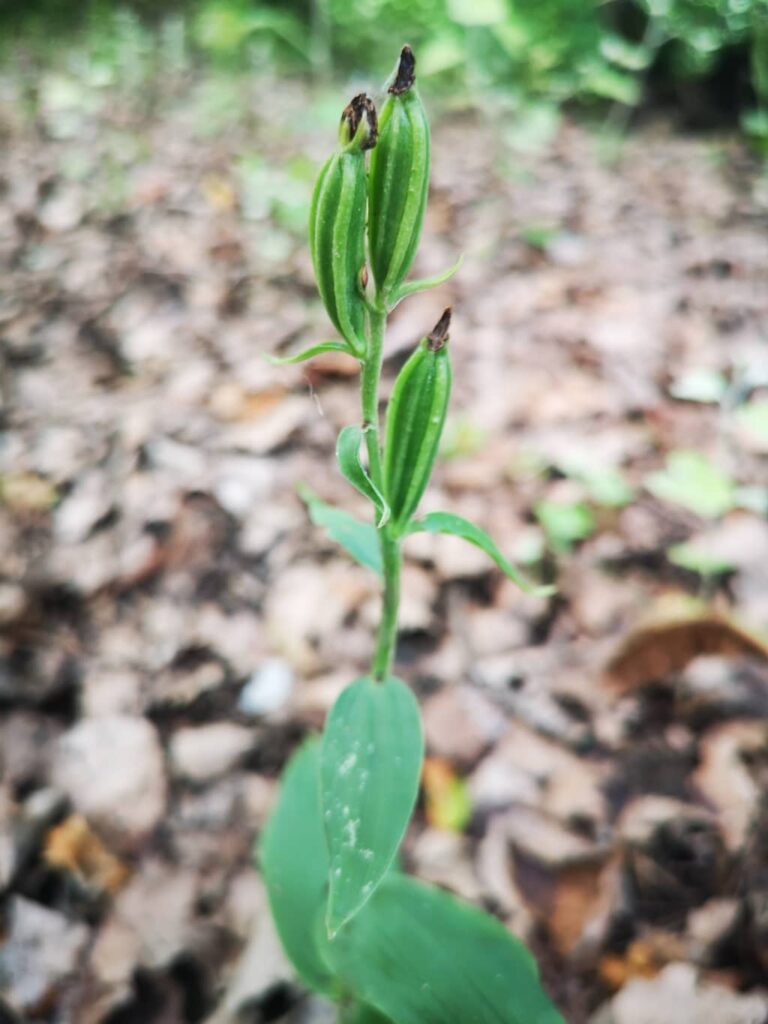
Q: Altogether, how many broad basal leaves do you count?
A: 3